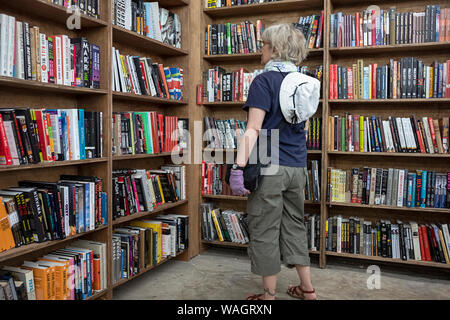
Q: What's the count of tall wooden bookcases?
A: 4